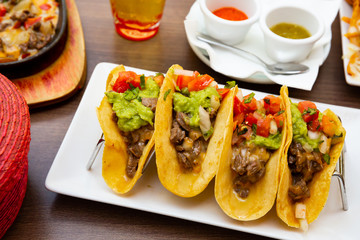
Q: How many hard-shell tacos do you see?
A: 4